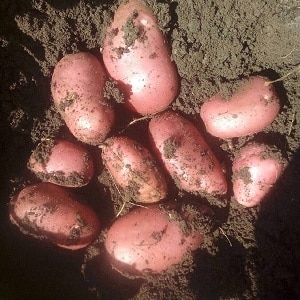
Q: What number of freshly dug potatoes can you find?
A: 9